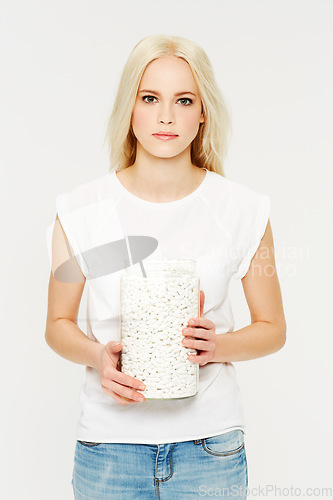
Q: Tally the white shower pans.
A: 0